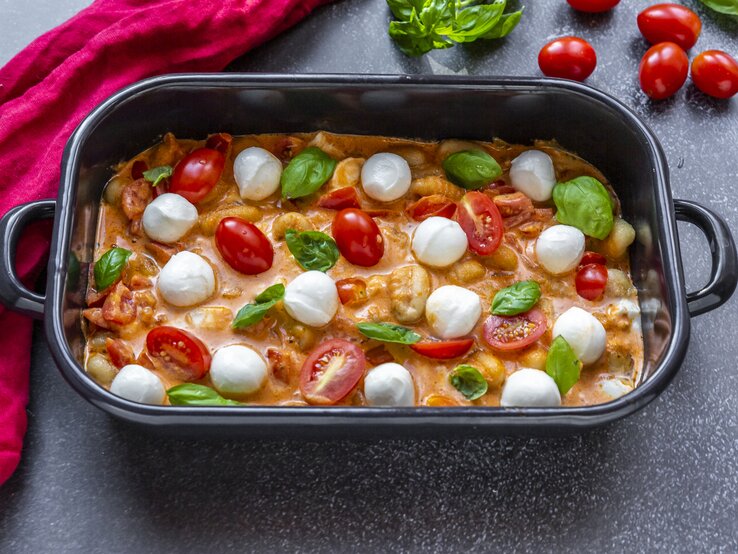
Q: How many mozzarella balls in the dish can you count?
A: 14